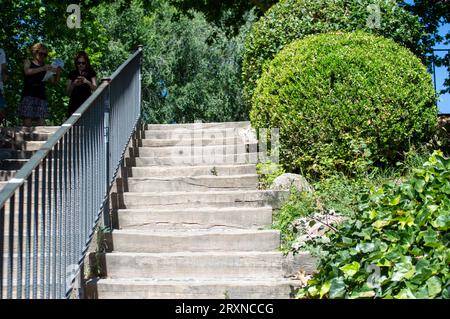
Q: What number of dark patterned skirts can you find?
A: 1